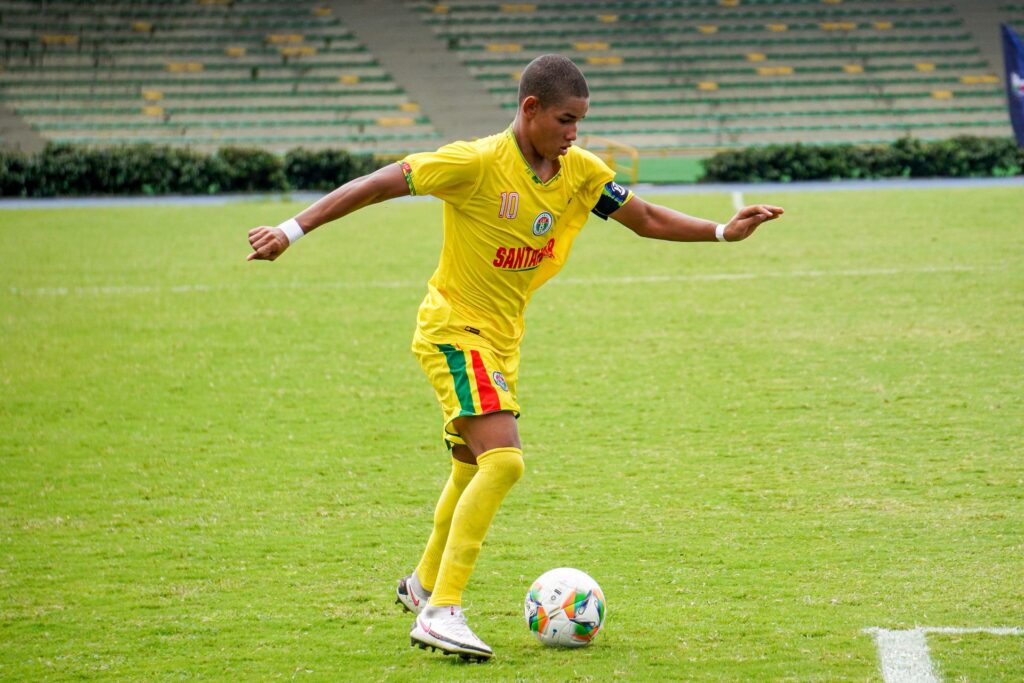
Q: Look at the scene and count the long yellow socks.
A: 2